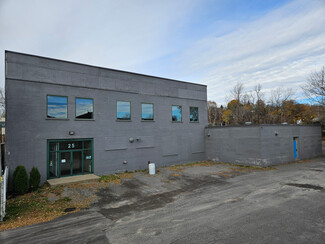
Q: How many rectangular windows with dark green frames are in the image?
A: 6